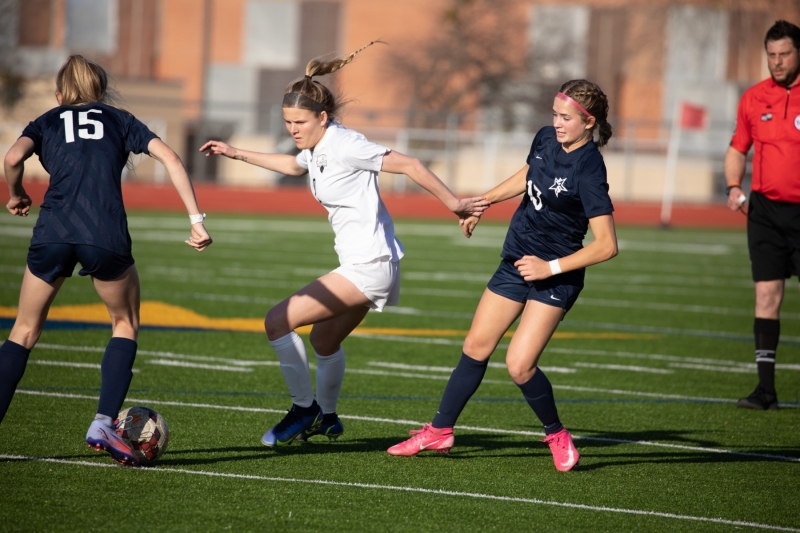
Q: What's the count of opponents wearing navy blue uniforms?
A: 2